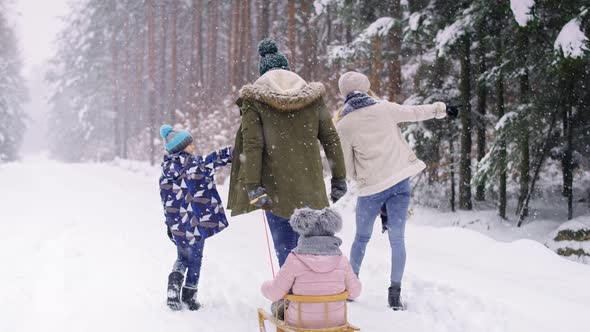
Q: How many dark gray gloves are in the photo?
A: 2